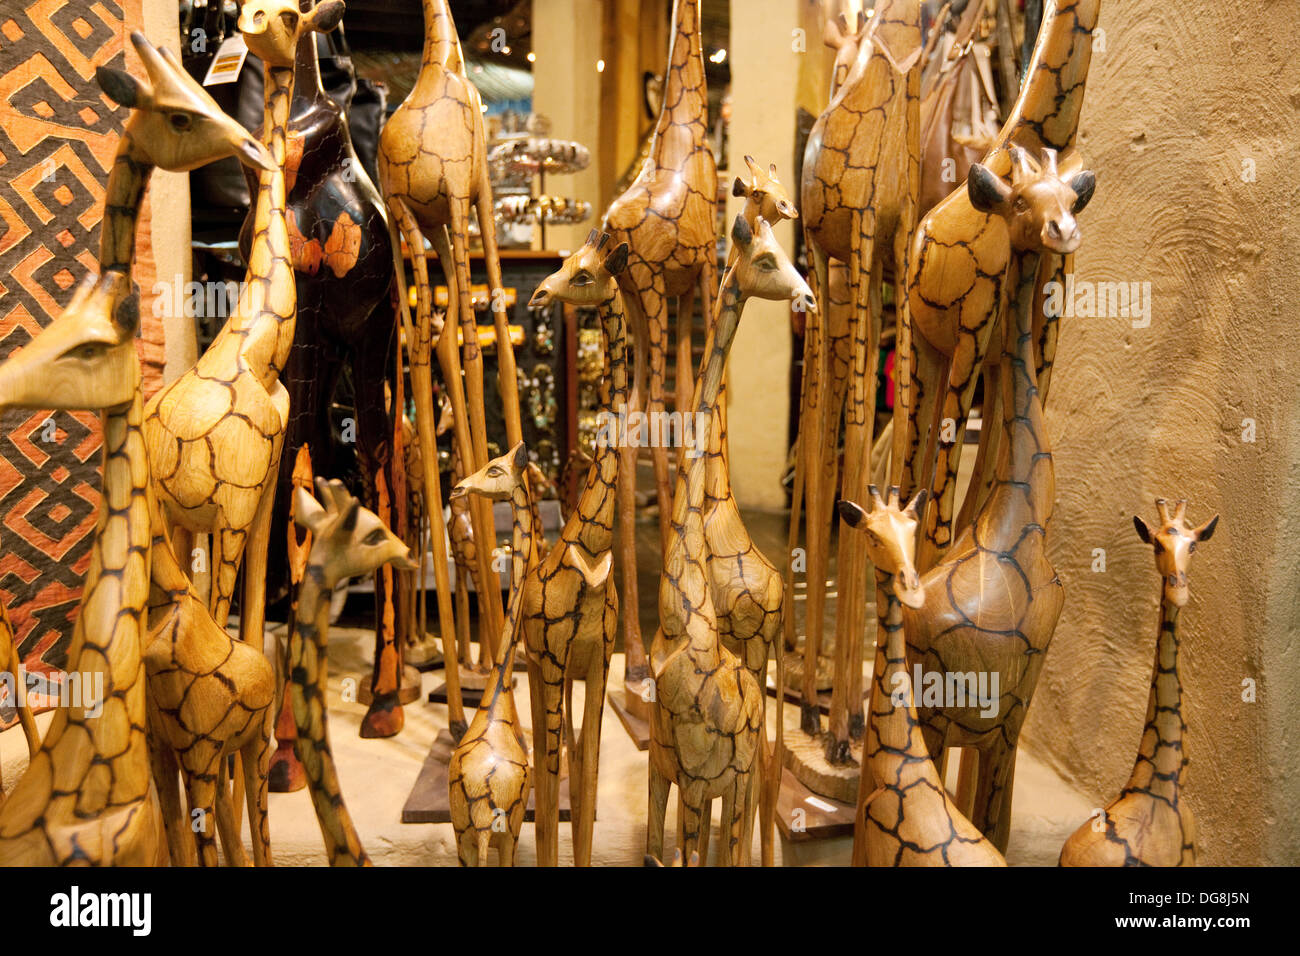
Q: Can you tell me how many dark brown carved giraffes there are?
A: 1